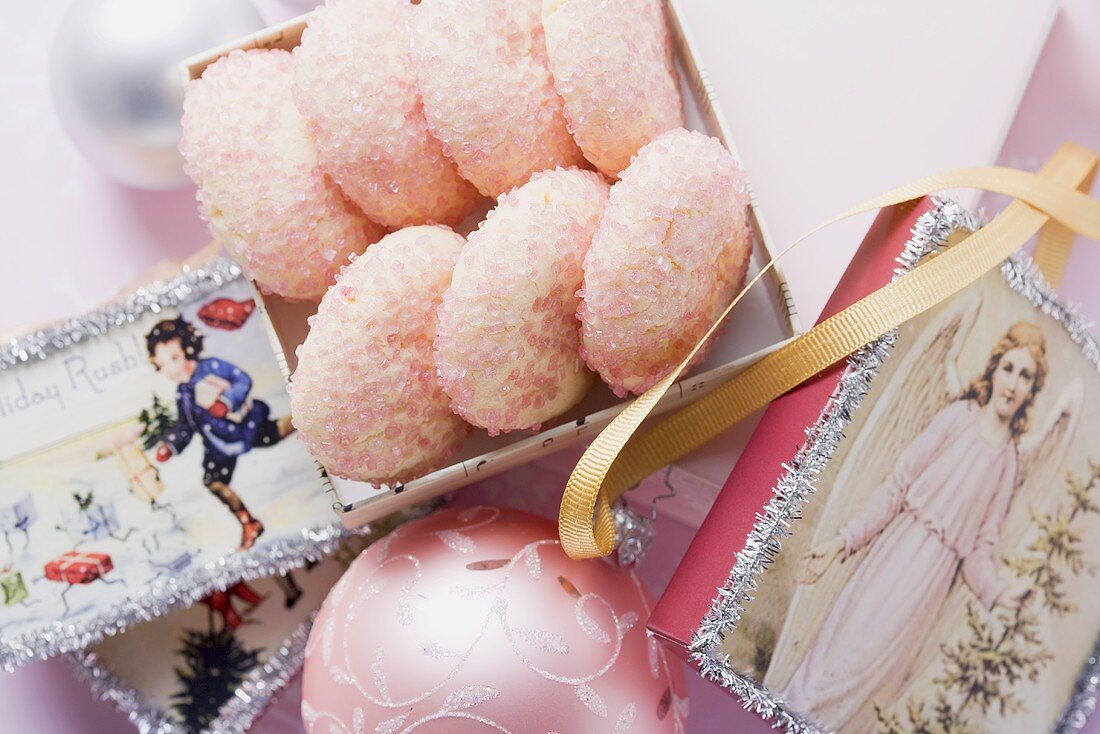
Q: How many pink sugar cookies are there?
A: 7